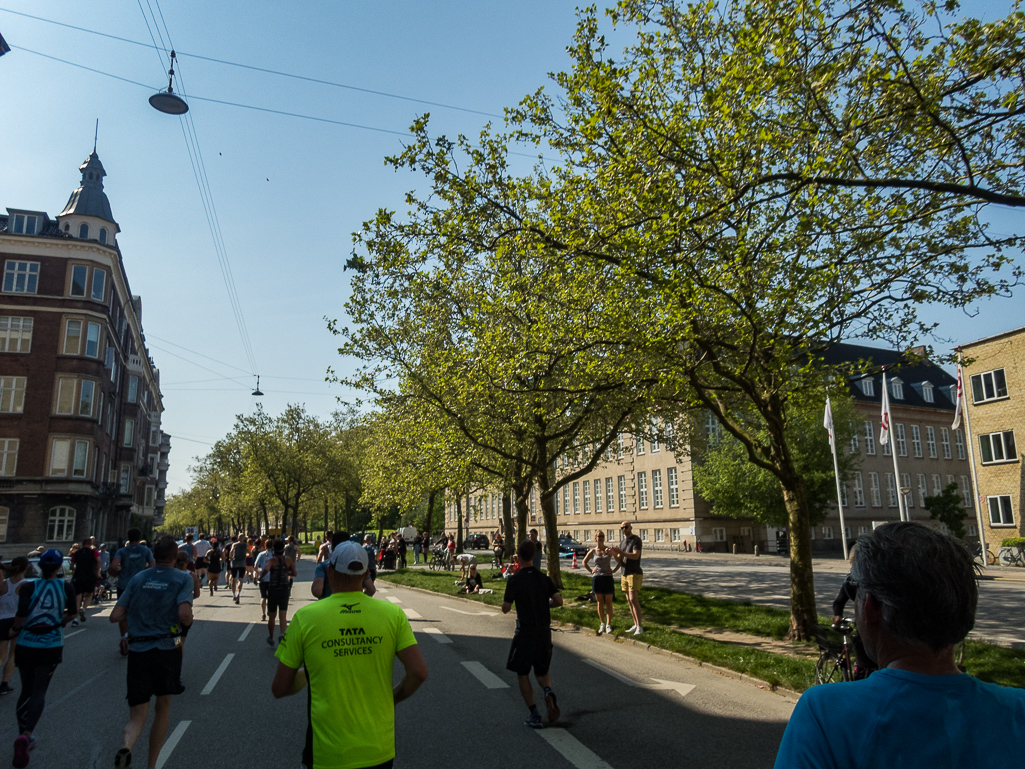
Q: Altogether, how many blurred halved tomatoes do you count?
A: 0